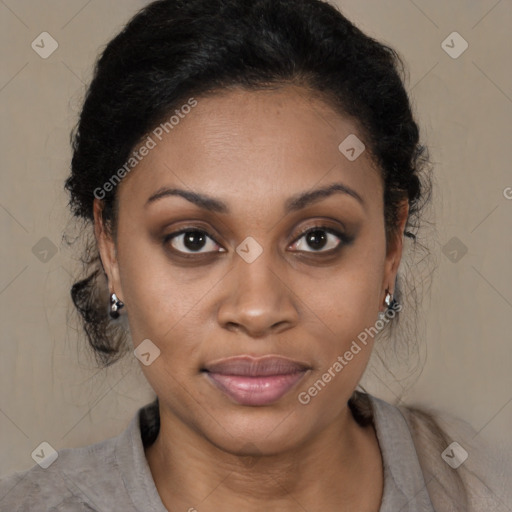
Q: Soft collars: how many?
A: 1